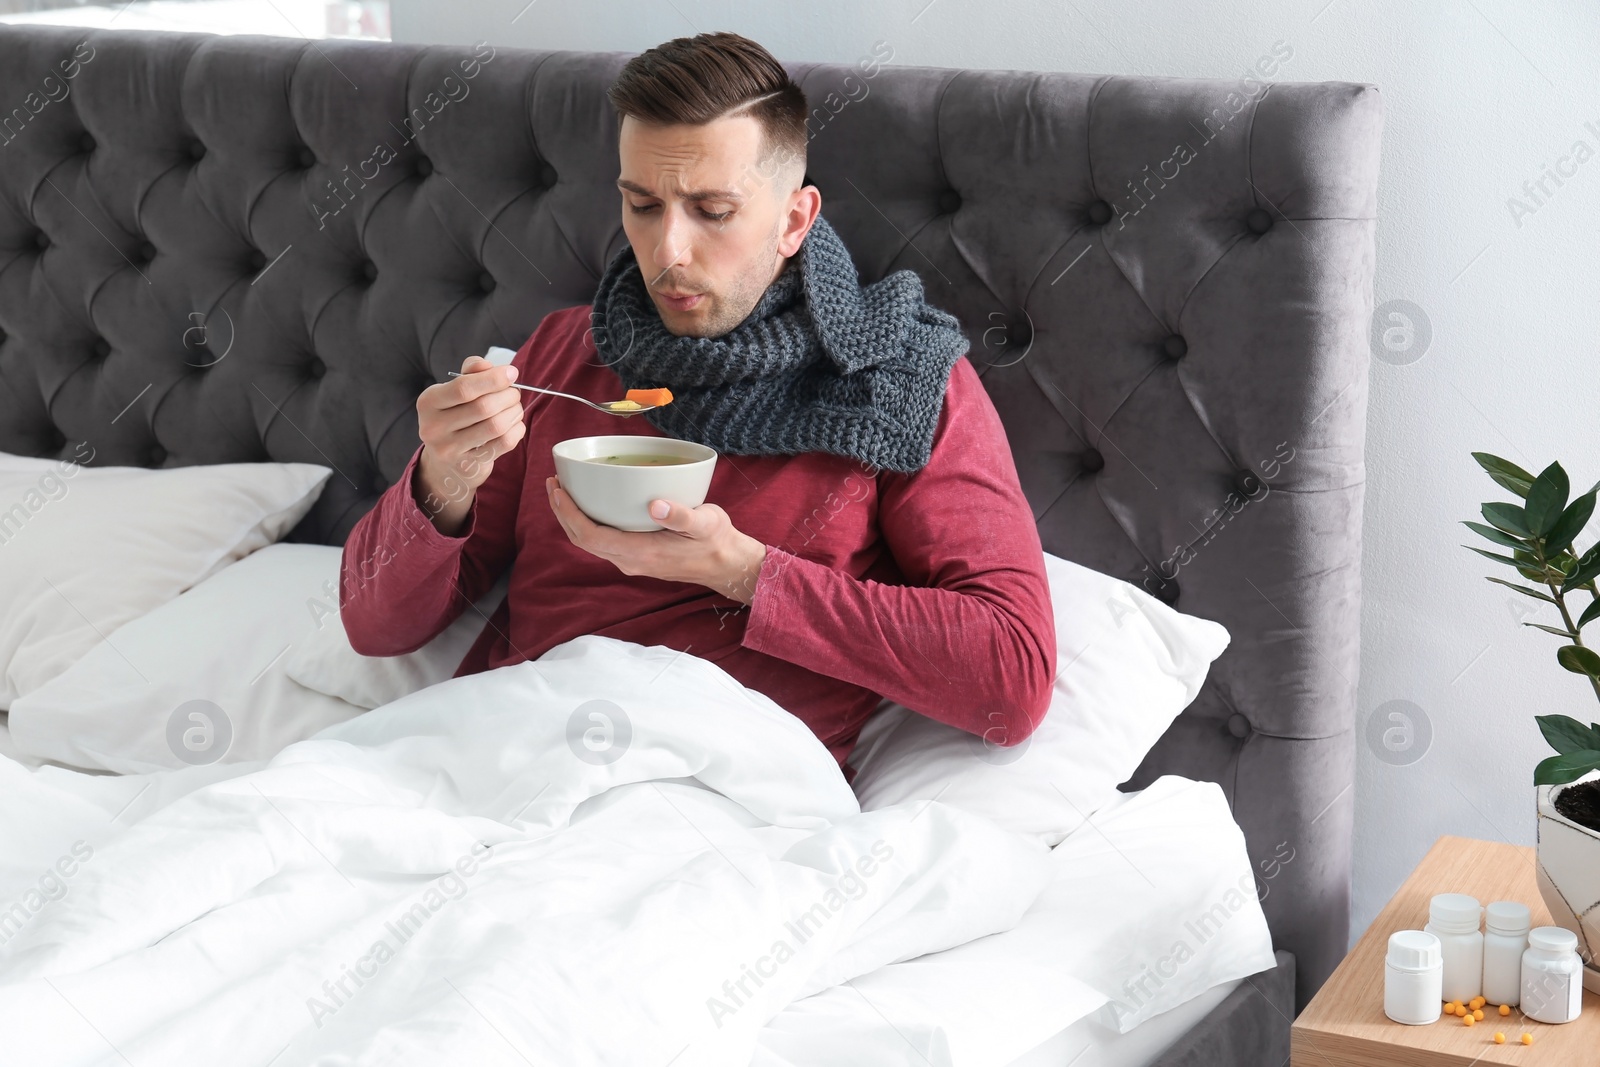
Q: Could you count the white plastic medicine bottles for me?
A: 4